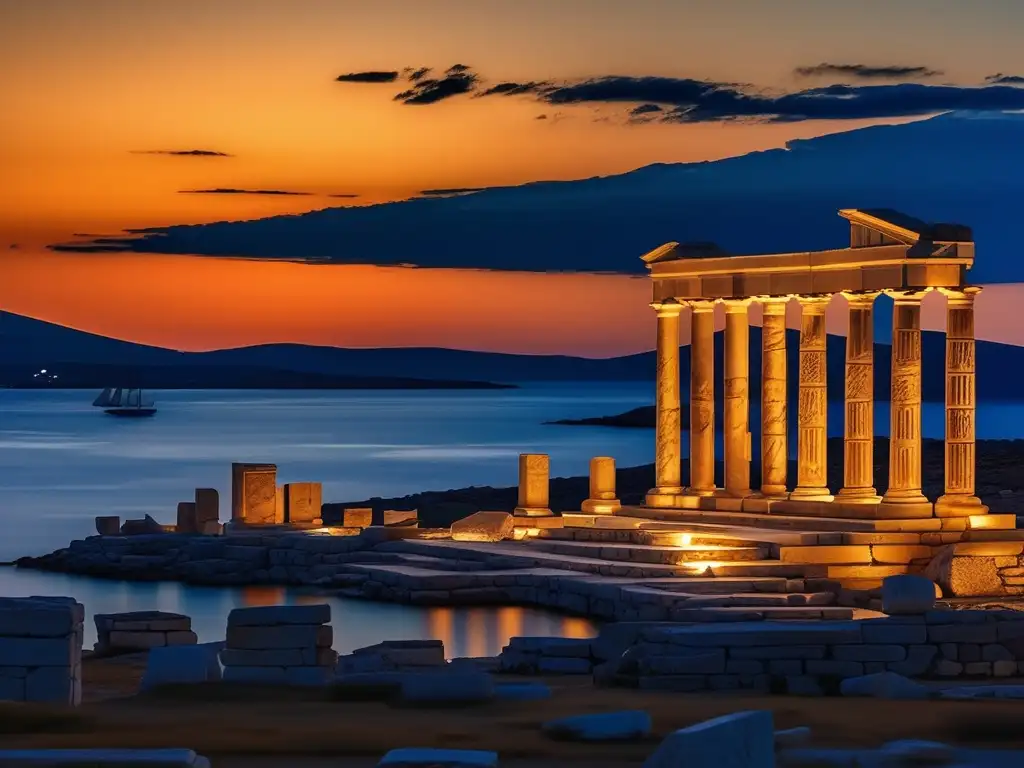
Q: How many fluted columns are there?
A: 4